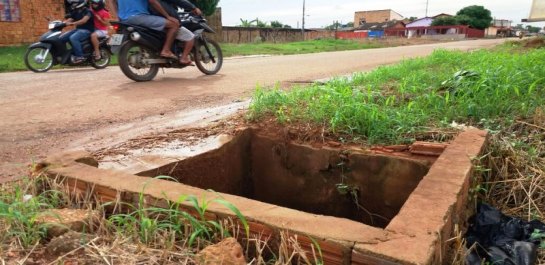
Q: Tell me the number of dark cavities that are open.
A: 1